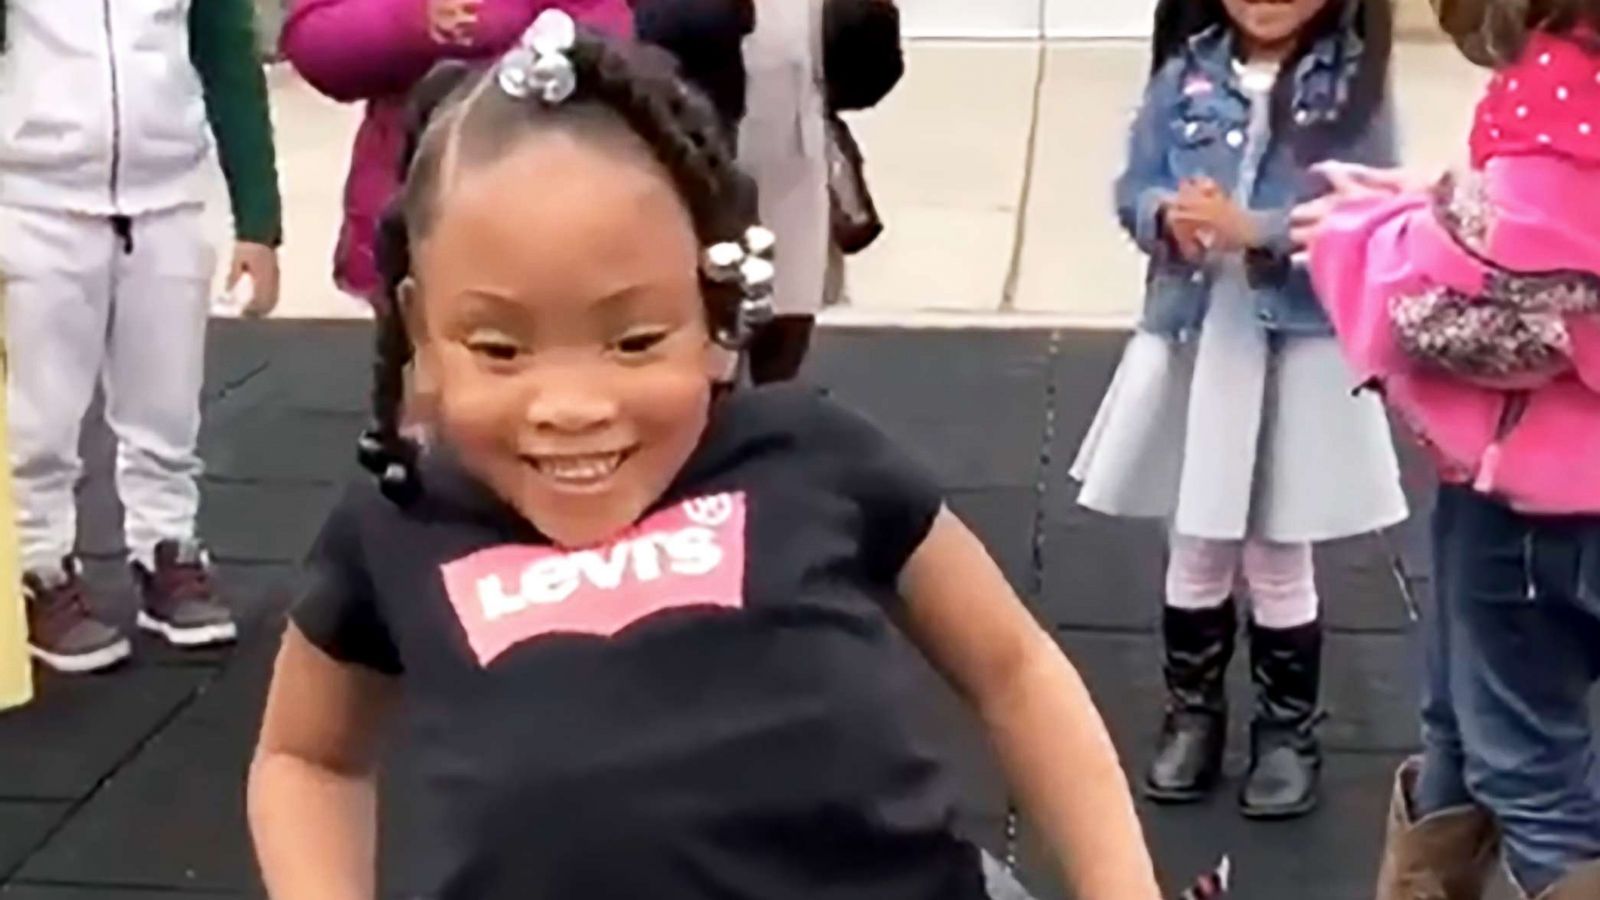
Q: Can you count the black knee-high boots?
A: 2